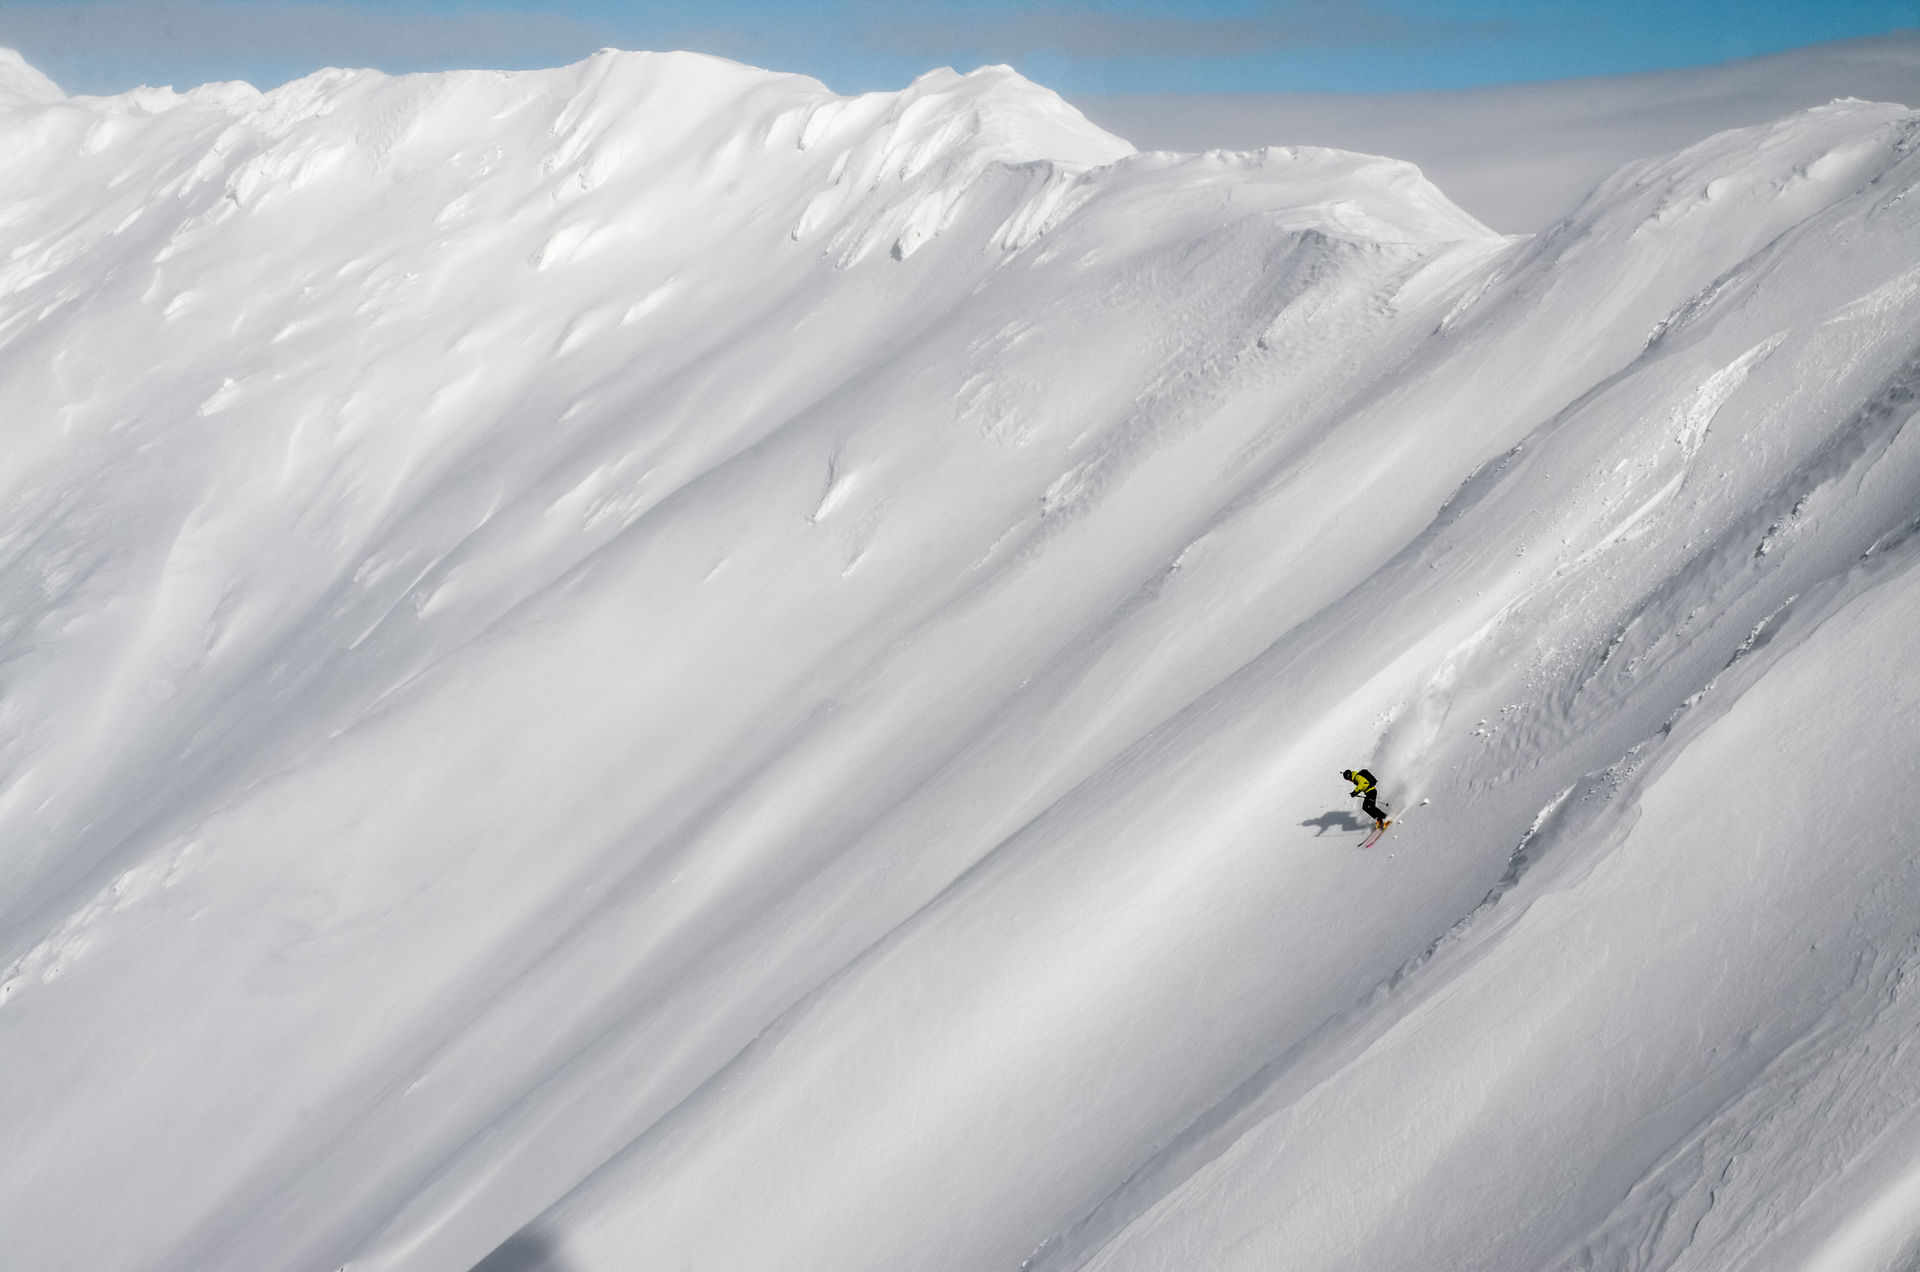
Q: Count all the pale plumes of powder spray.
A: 1